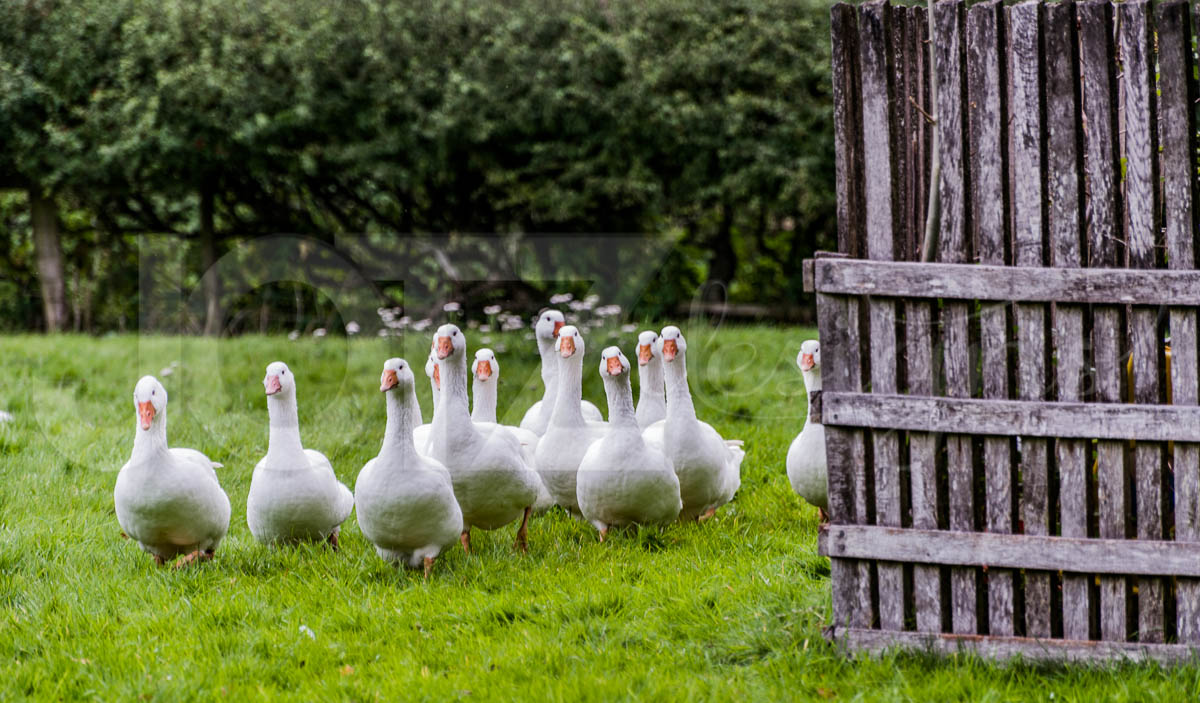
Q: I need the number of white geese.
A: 12